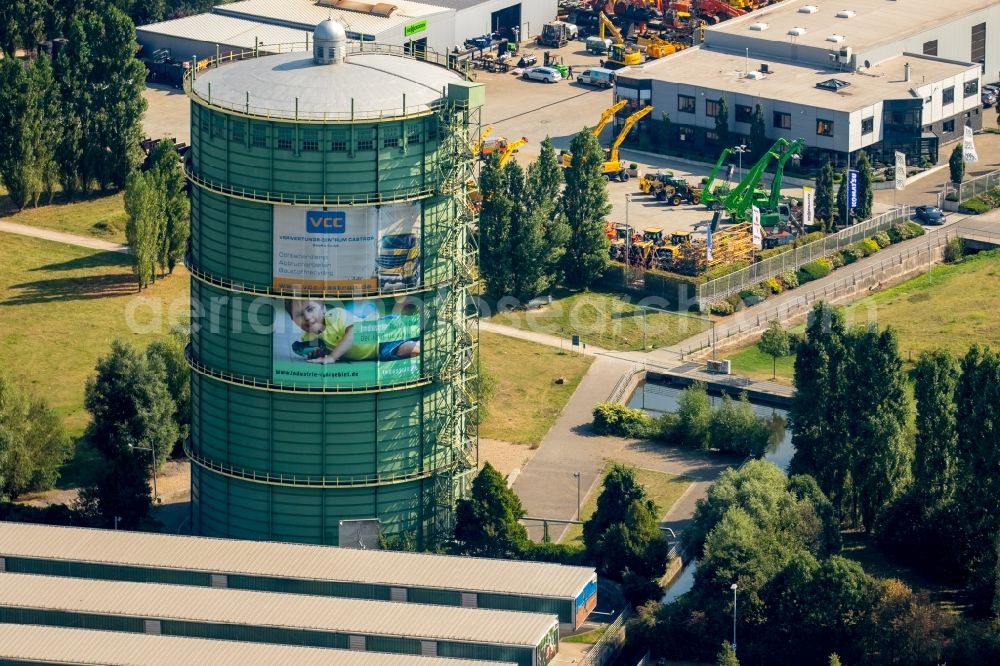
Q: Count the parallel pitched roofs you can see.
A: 3